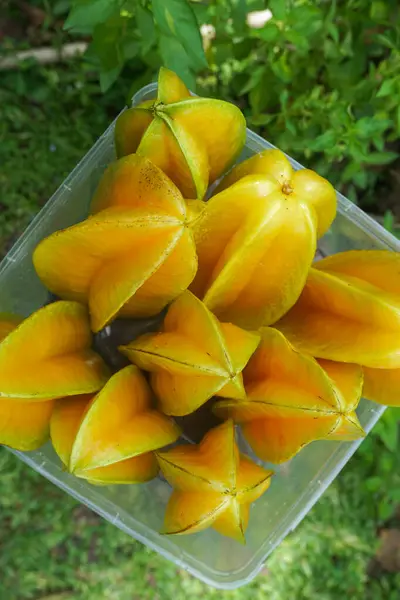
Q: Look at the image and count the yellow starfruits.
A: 9